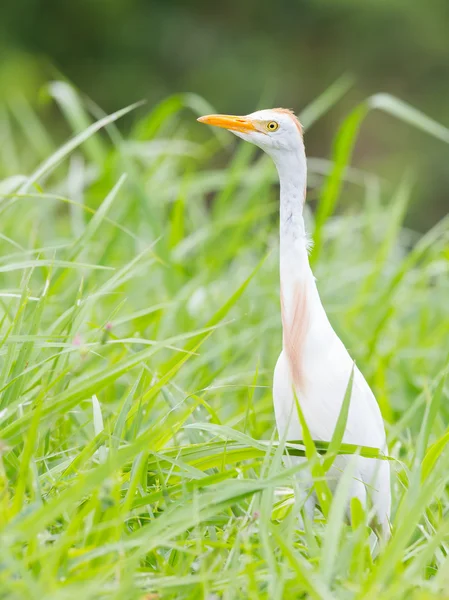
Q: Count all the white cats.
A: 0